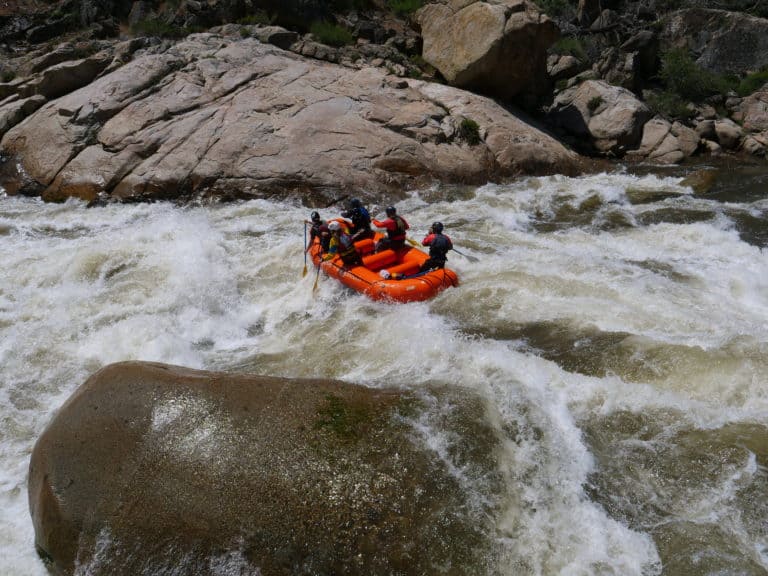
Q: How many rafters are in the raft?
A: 5